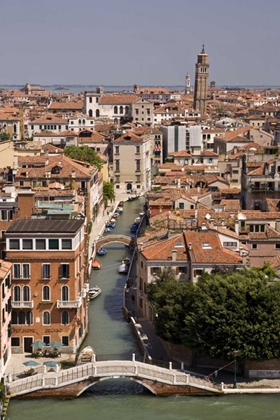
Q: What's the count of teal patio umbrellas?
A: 4